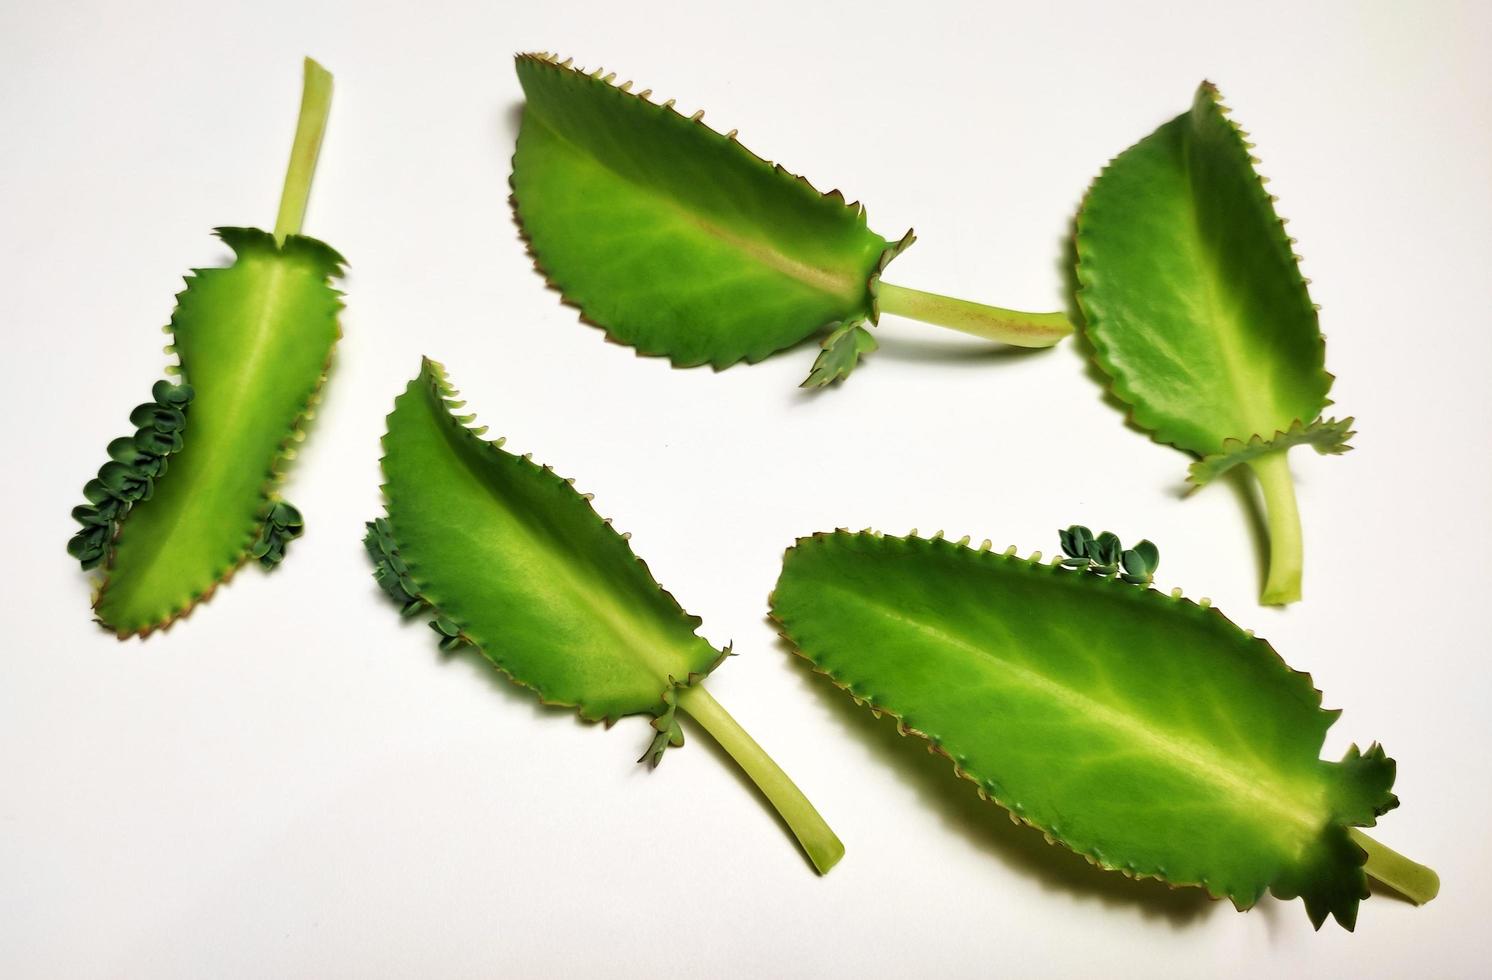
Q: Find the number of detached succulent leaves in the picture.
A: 5